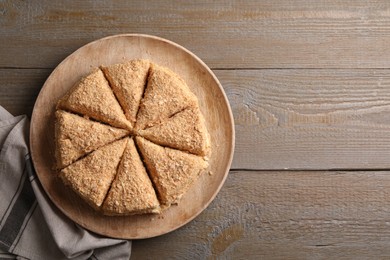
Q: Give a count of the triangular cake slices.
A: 8